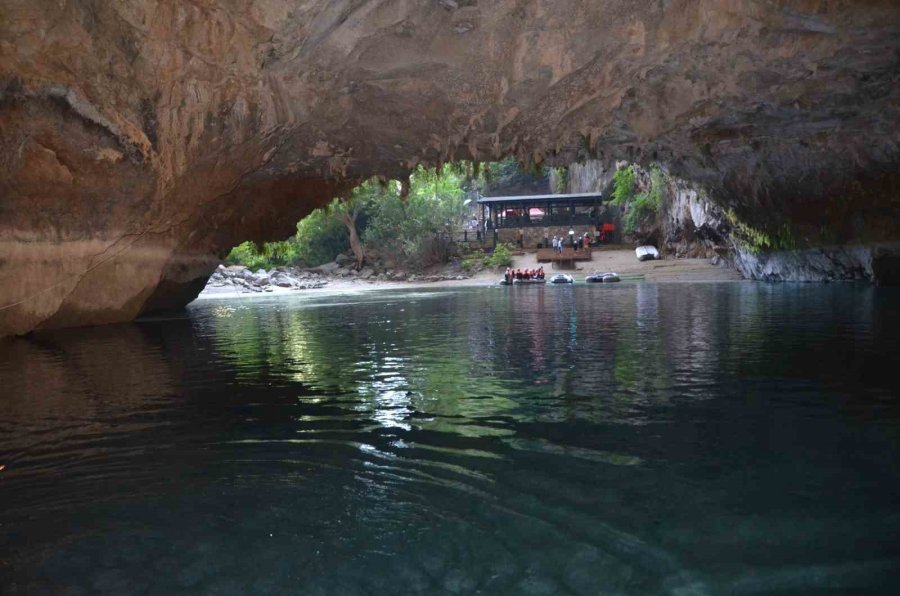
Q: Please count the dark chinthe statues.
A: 0